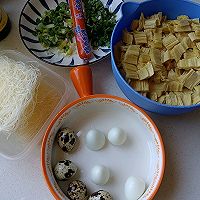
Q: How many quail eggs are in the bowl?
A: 8